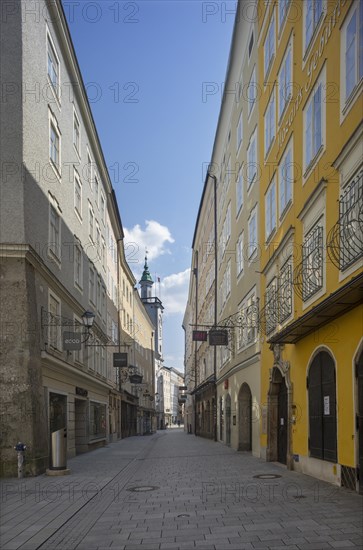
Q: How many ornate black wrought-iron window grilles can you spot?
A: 4